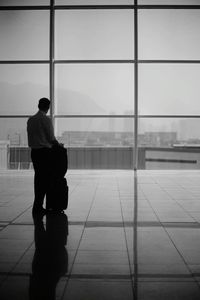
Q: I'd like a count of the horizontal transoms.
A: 3